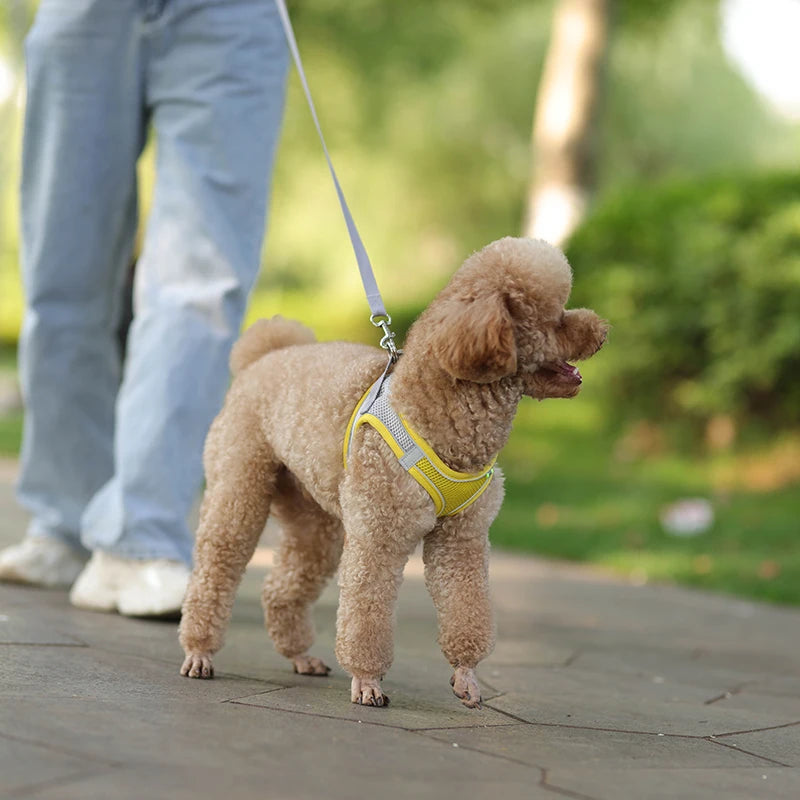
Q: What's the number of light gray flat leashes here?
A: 1